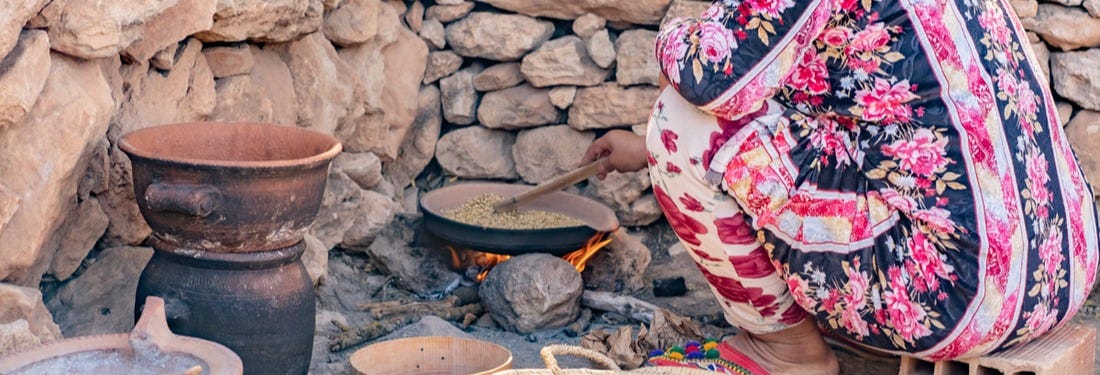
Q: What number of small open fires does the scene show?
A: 1